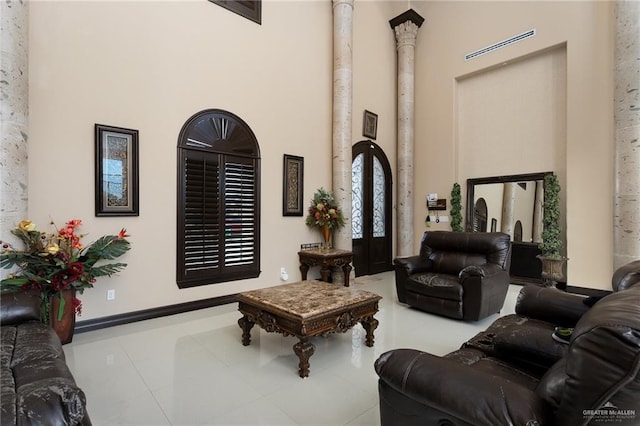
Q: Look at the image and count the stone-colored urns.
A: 1